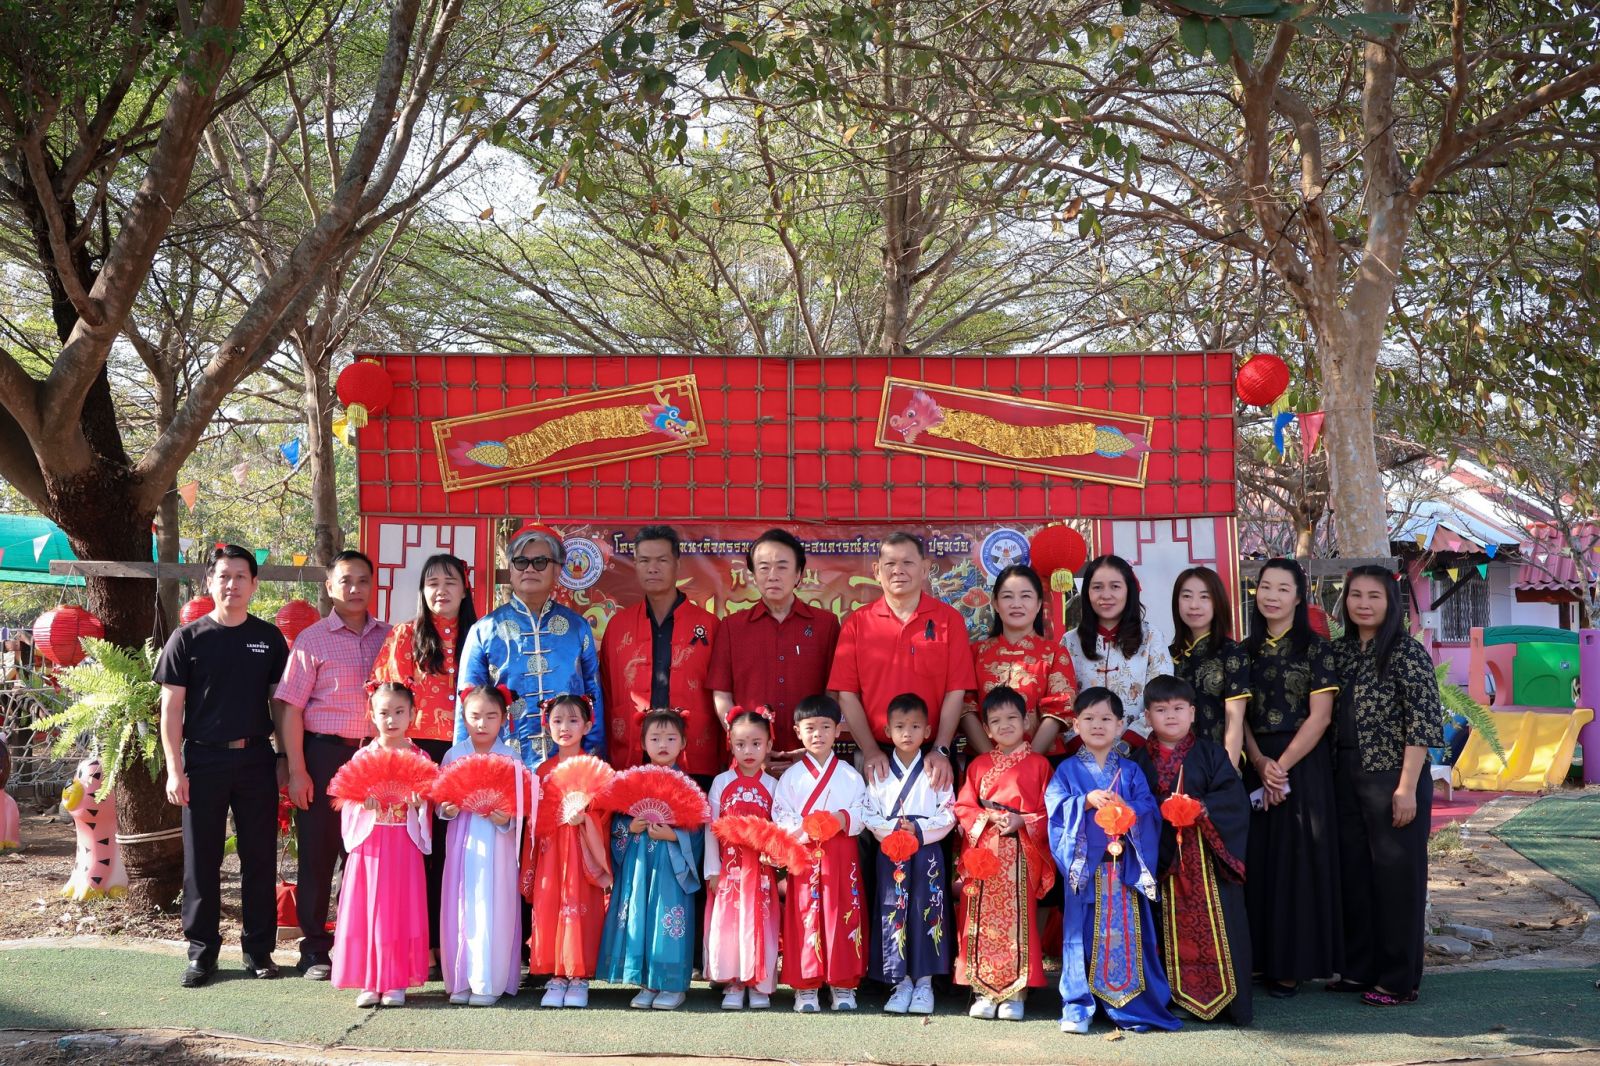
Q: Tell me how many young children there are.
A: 10